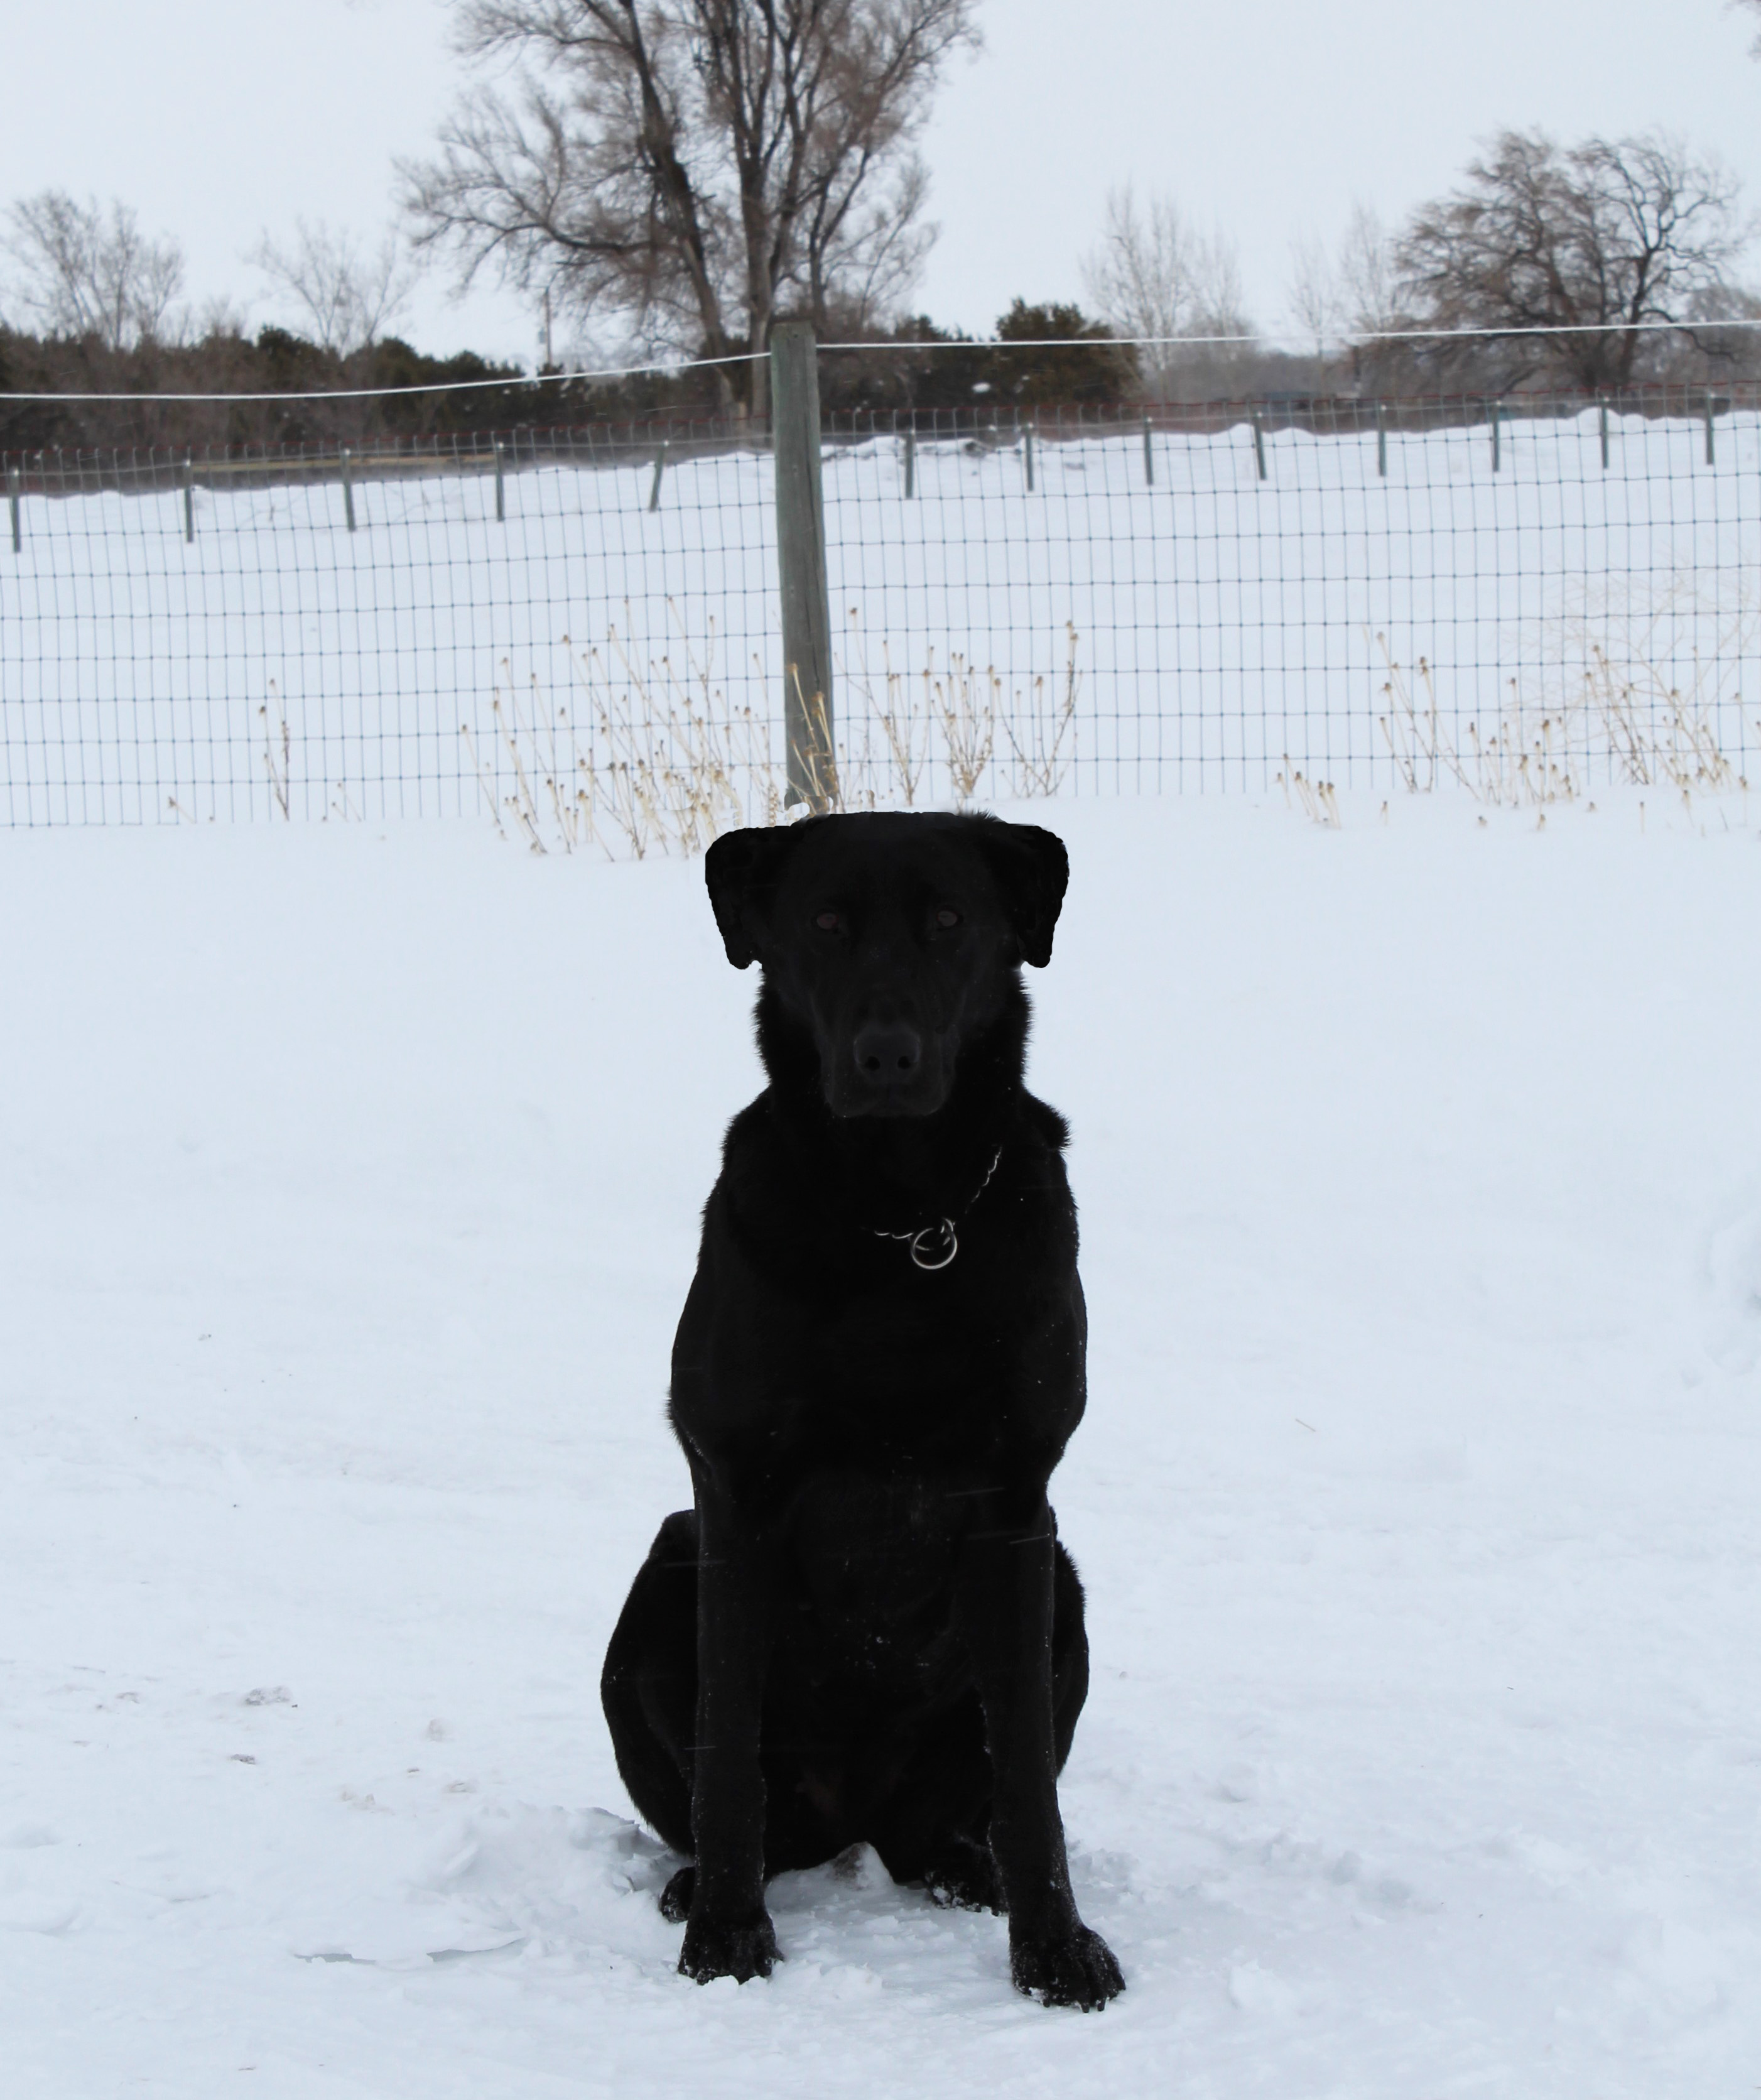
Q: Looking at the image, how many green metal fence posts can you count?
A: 13